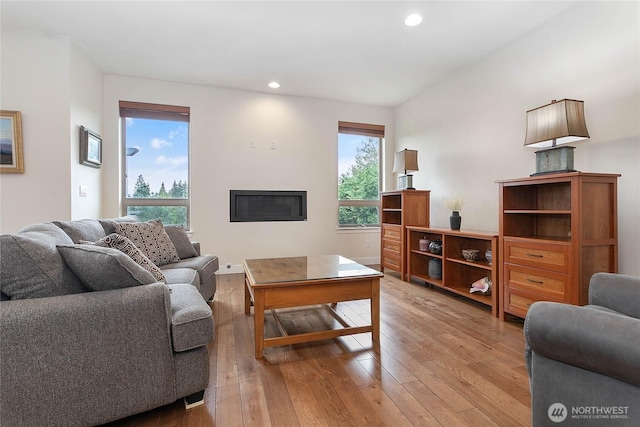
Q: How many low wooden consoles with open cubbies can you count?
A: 1